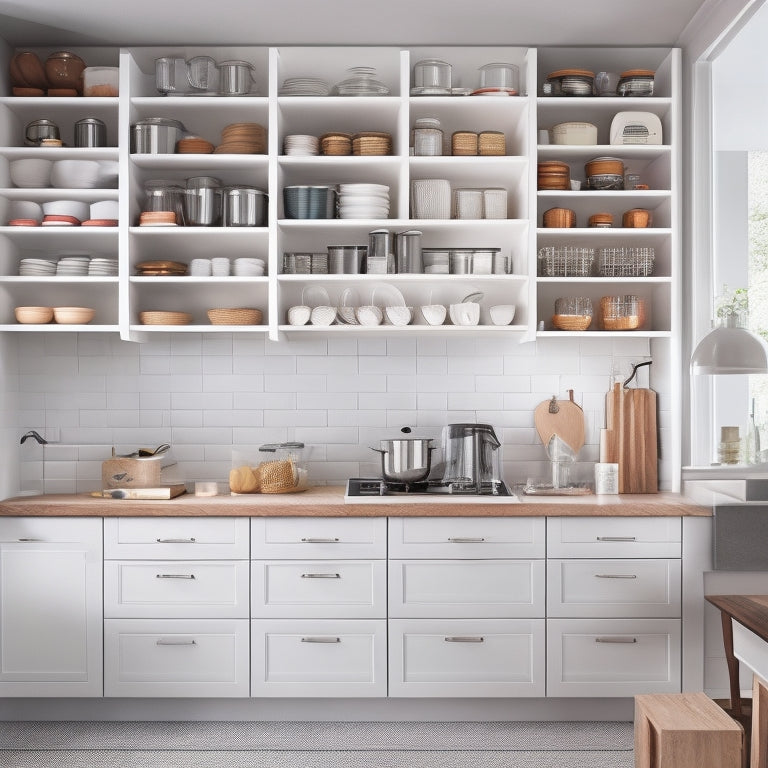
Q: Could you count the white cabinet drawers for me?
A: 12